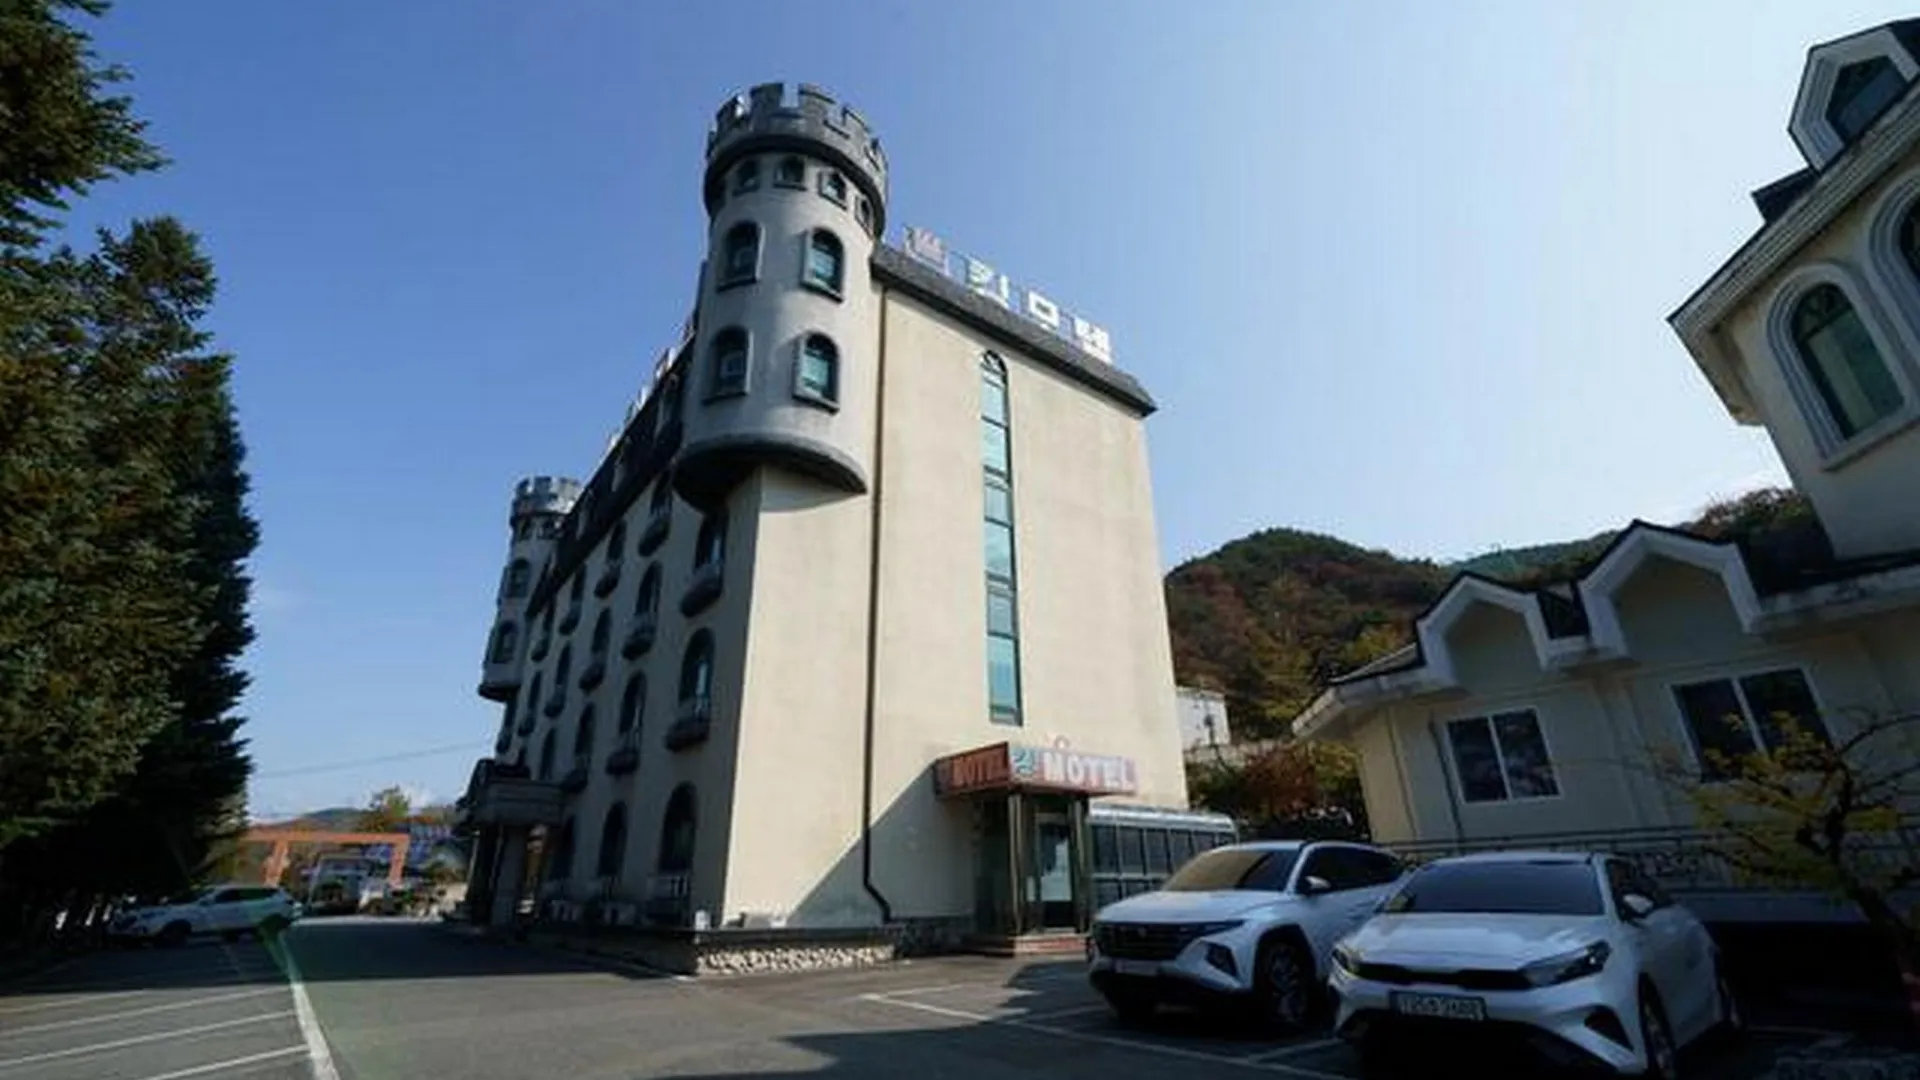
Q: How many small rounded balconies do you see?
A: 13